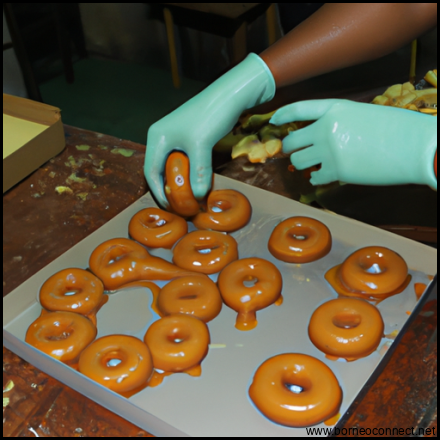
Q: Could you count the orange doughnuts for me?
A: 15